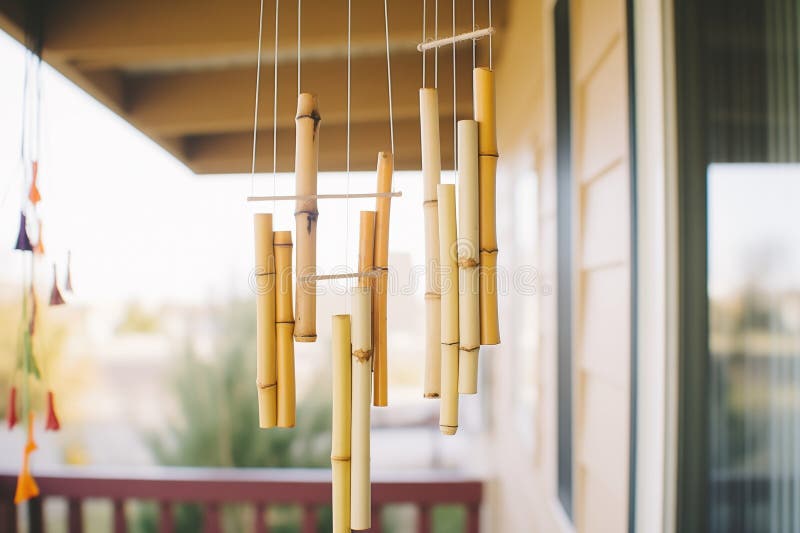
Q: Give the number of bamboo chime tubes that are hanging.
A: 11